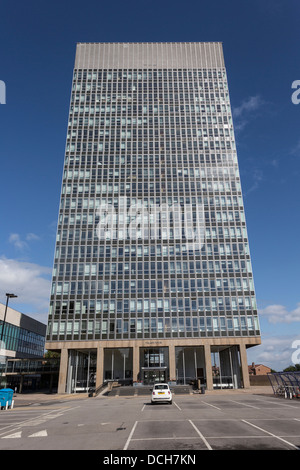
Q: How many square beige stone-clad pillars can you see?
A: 6